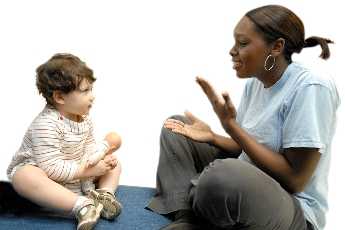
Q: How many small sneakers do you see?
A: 2